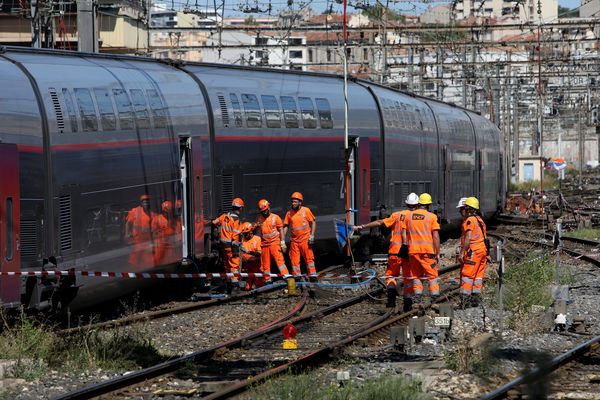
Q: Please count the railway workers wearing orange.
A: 8